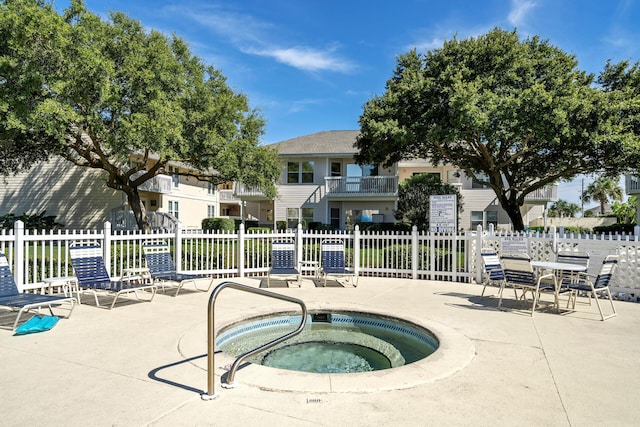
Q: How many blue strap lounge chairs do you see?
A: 5